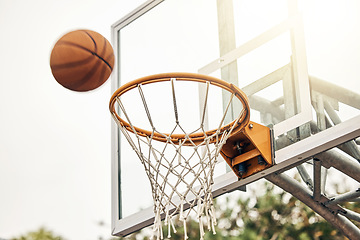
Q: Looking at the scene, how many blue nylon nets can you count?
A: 0